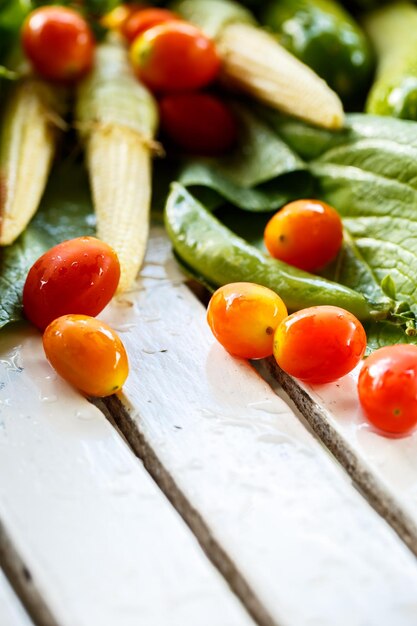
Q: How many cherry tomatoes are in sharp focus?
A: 6